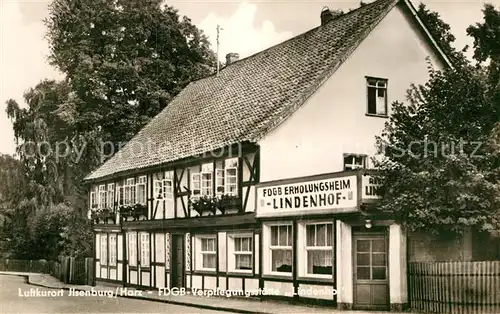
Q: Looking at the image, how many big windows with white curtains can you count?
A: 4